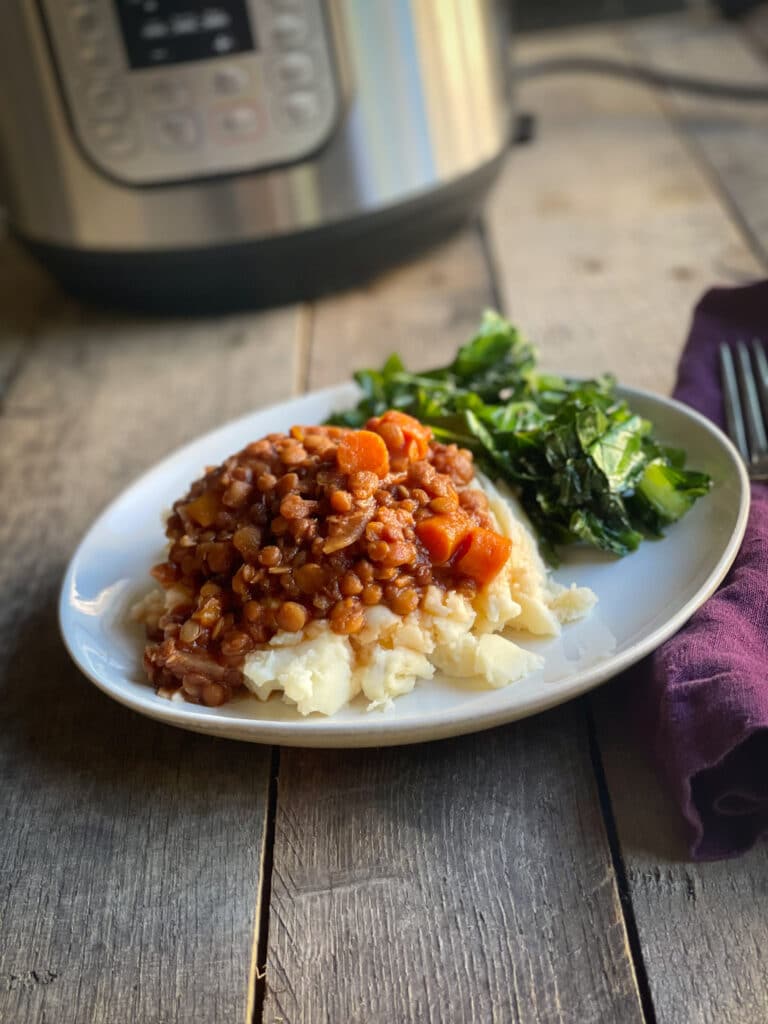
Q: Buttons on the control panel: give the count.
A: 12